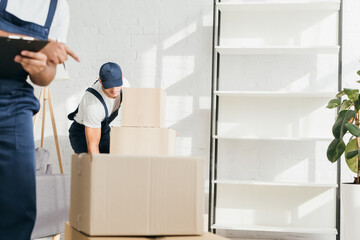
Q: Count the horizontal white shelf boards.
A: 6